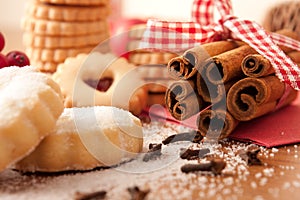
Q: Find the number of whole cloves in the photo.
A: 7